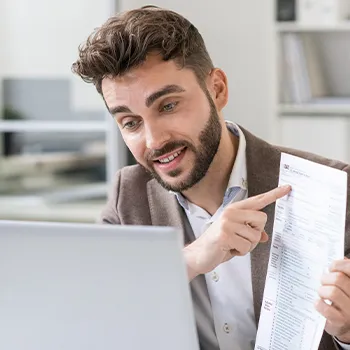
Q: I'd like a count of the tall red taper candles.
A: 0